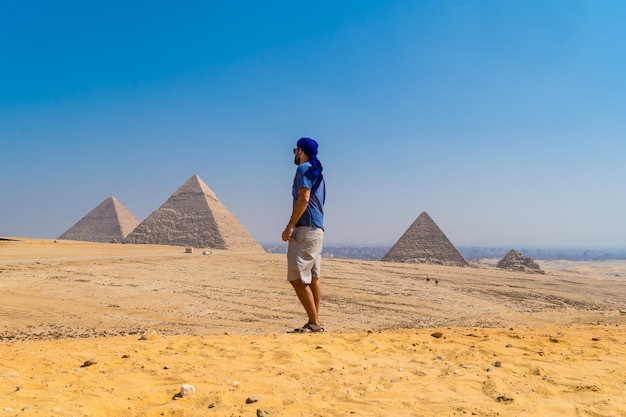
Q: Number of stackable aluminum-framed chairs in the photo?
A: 0